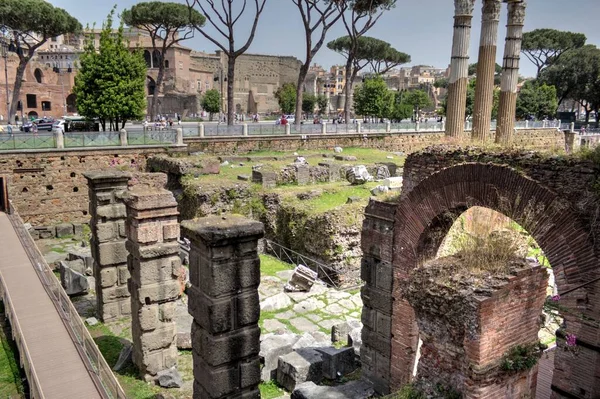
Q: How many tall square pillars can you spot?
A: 3